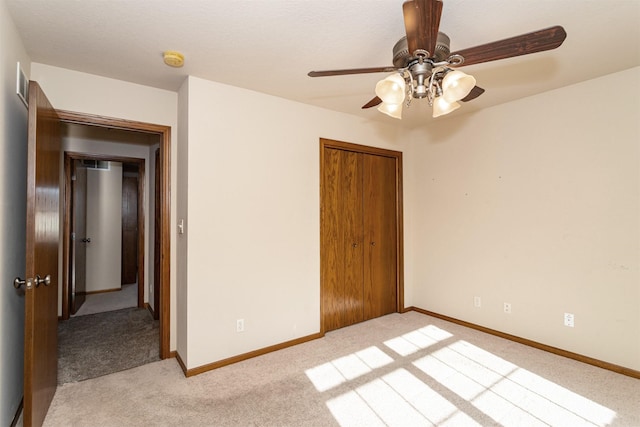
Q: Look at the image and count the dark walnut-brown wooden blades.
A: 5